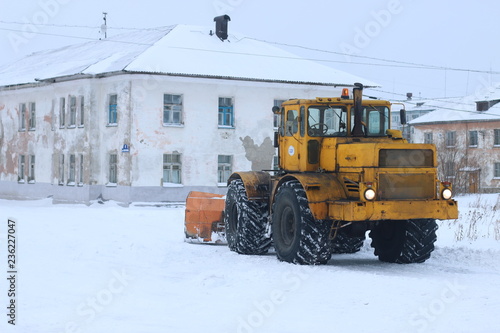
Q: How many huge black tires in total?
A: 4